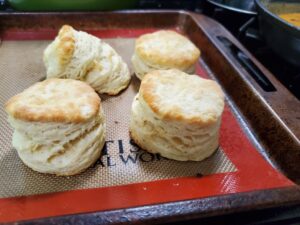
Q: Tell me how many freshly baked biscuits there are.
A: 4